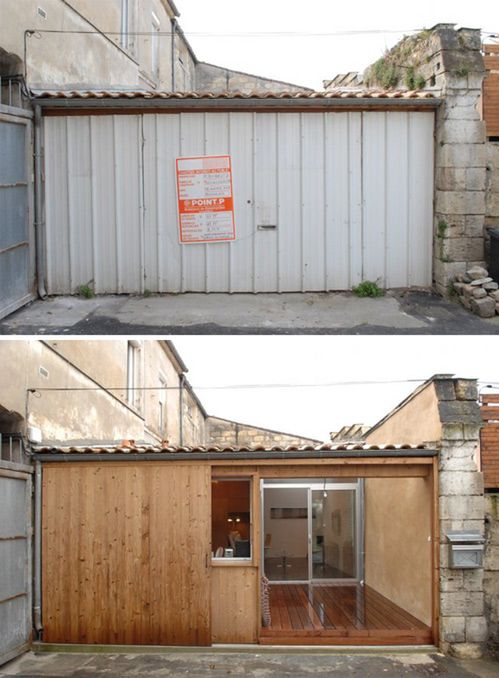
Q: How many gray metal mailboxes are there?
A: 1